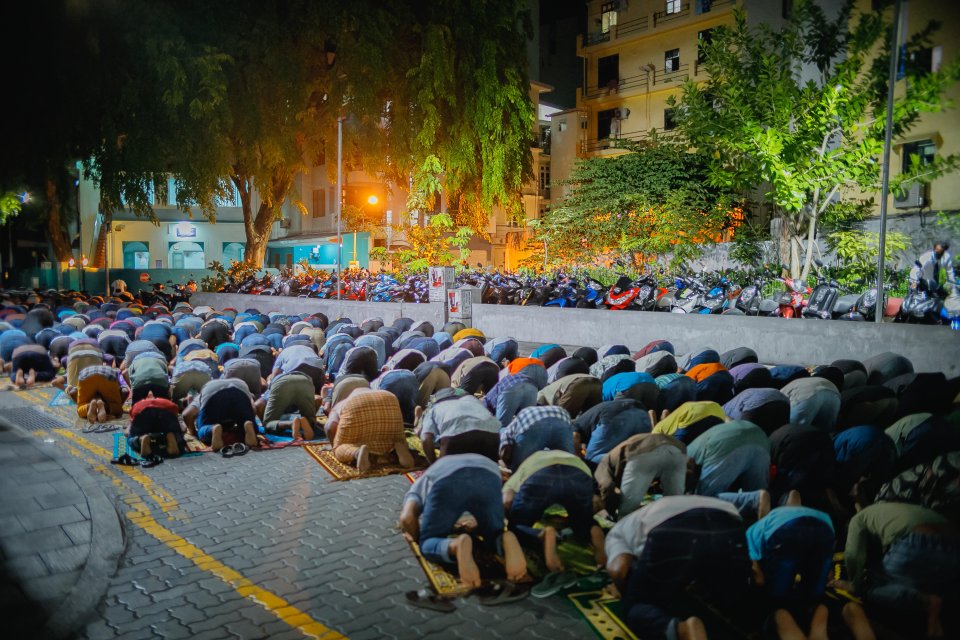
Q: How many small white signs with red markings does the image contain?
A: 2